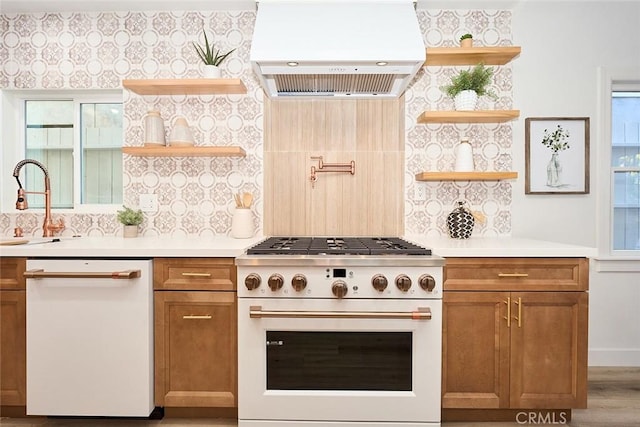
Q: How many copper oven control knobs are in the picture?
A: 7